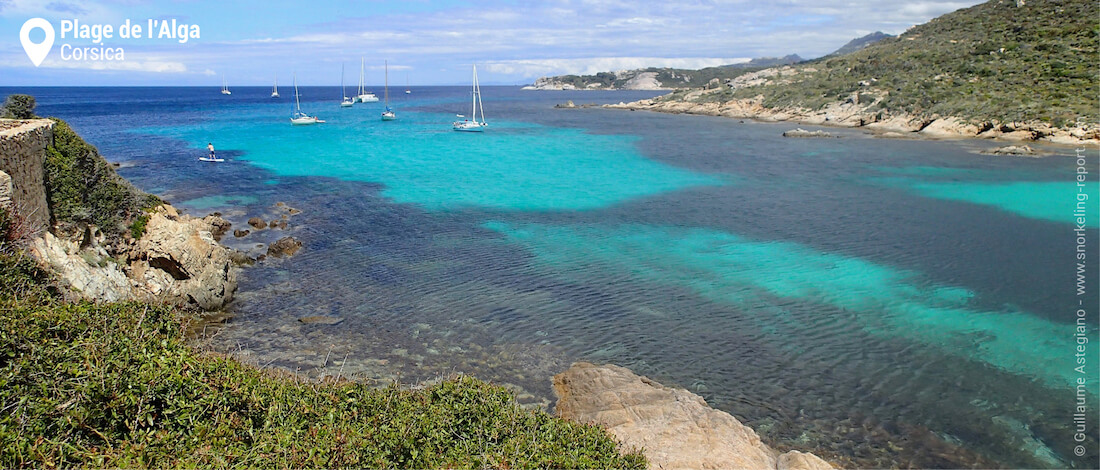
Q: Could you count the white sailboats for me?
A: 8